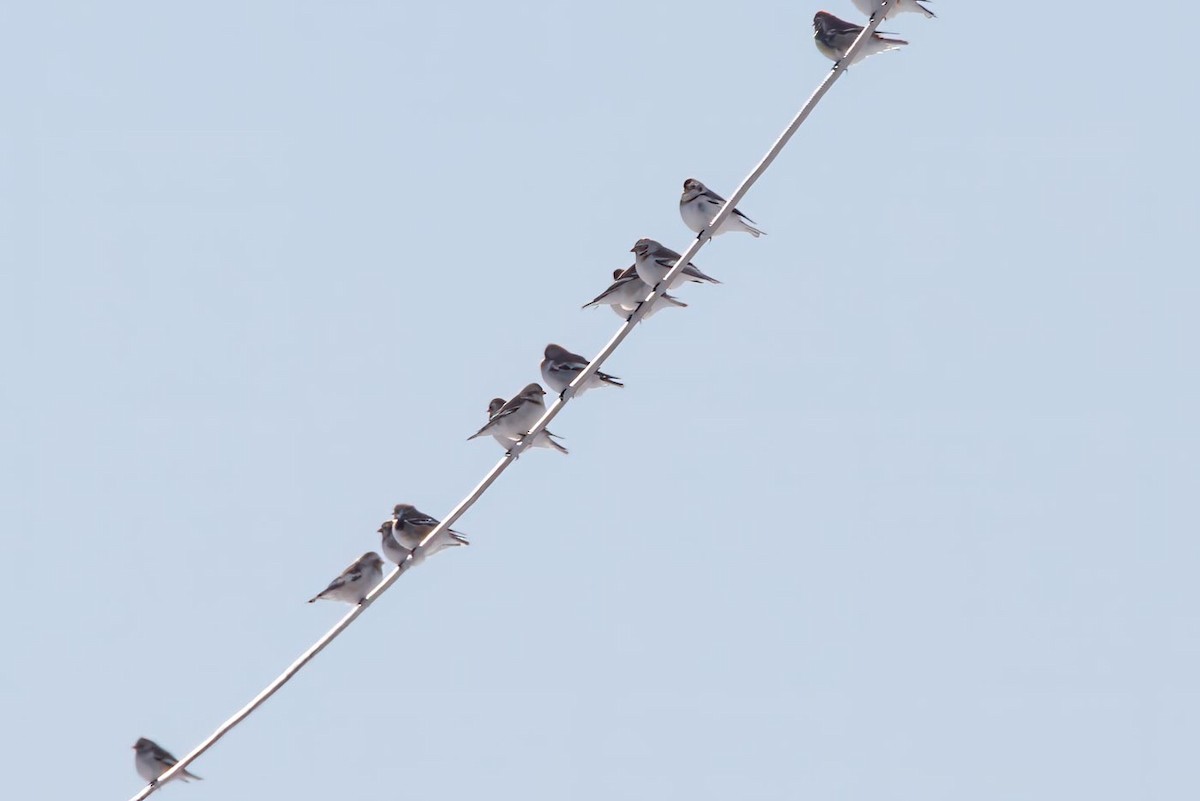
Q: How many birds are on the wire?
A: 13